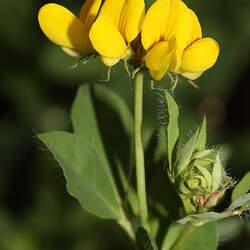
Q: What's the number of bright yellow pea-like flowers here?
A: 4